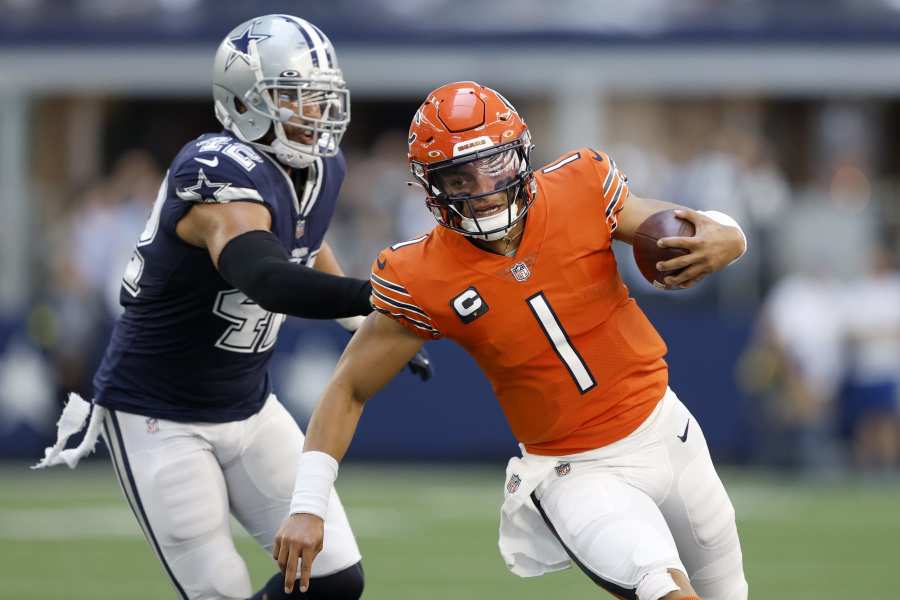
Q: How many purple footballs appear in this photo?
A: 0